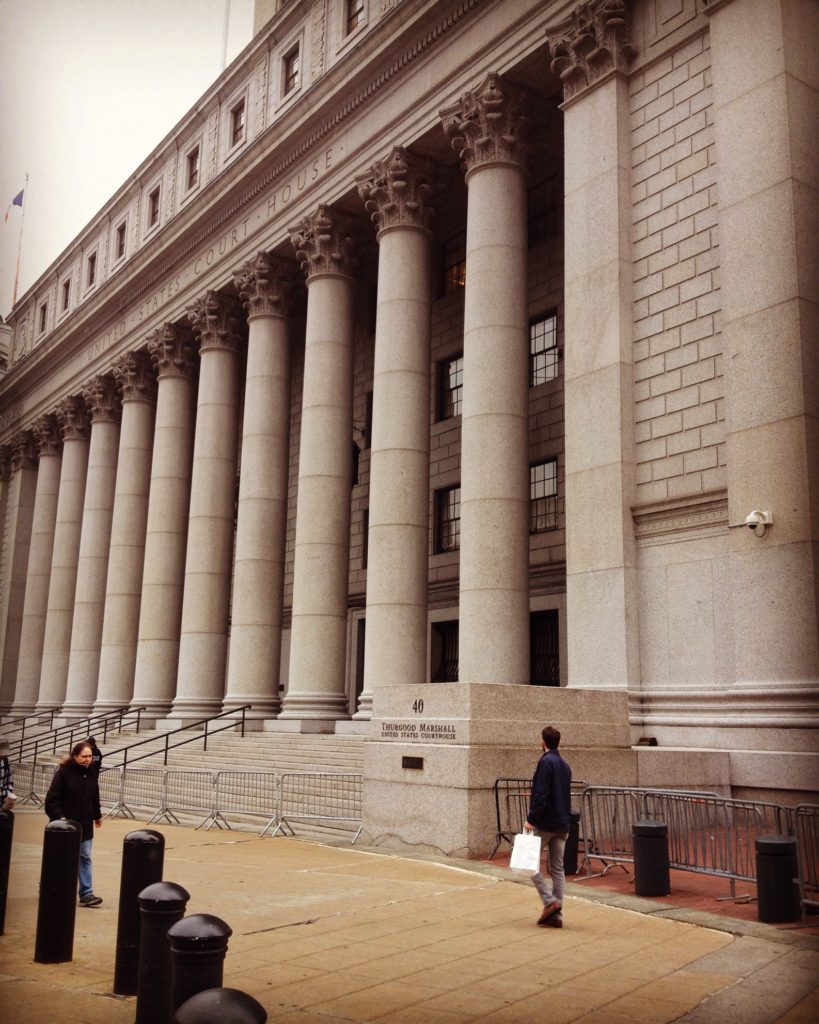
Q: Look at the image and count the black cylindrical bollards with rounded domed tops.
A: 6